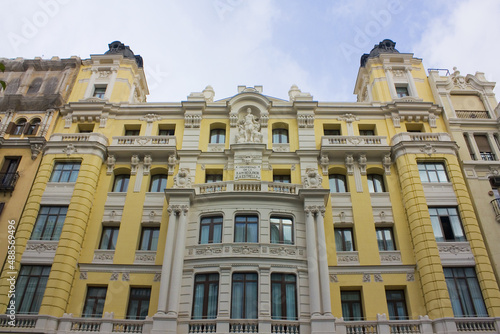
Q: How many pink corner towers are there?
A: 0